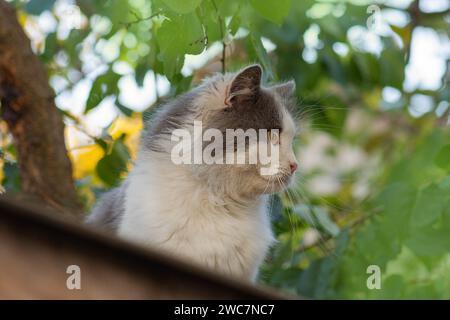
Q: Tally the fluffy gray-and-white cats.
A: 1